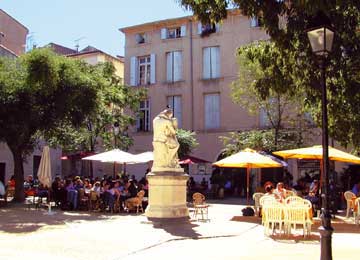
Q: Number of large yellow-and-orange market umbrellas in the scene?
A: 2